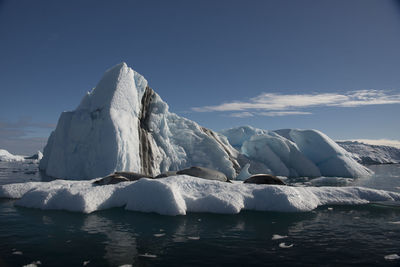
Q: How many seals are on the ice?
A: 5